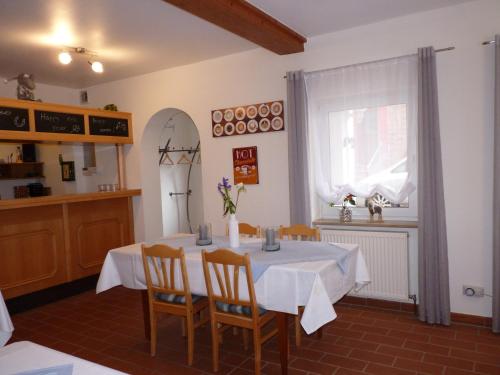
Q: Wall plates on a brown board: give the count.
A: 12